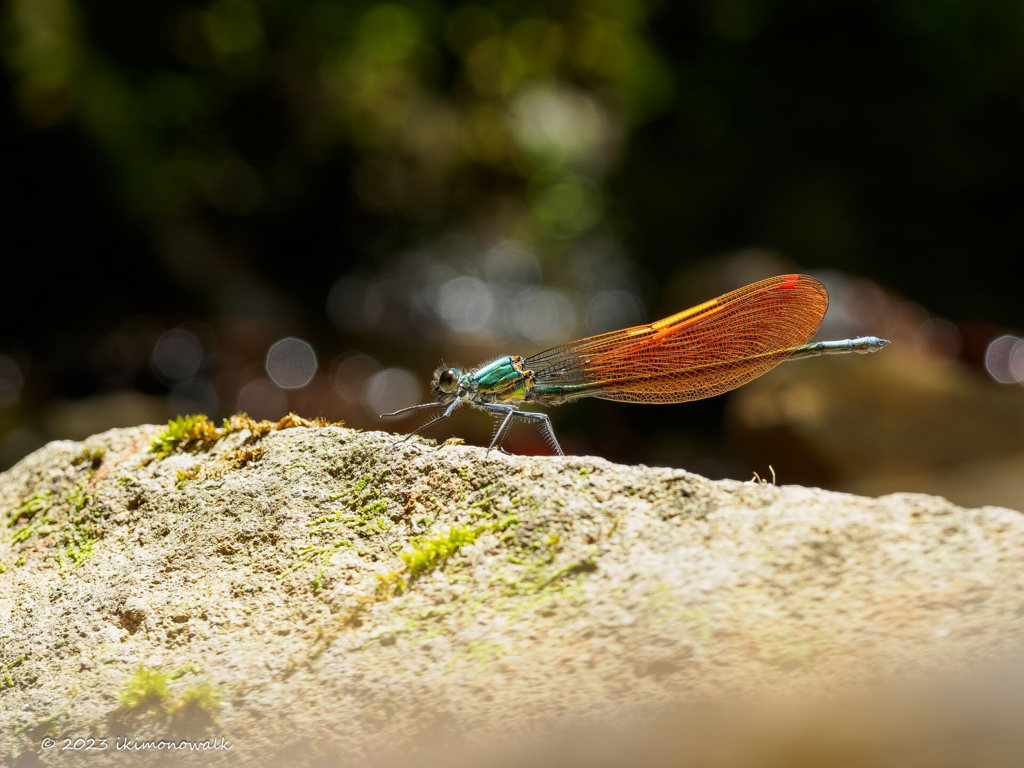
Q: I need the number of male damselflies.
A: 1